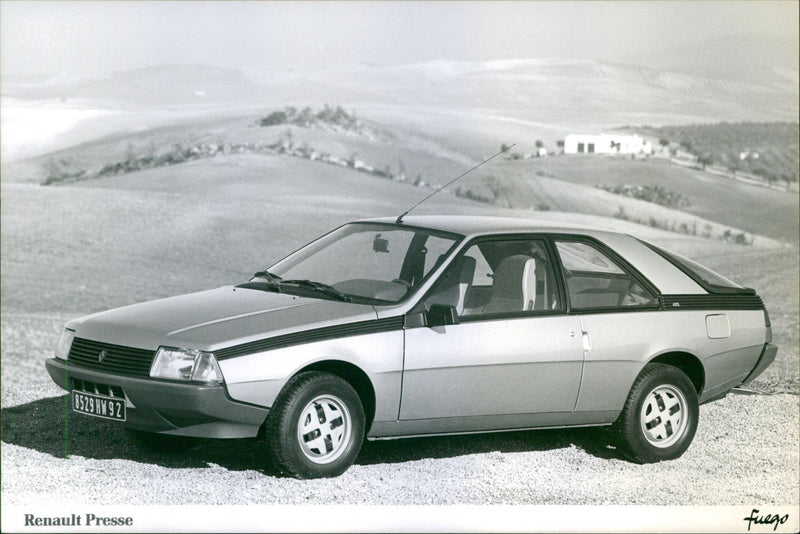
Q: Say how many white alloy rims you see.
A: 2